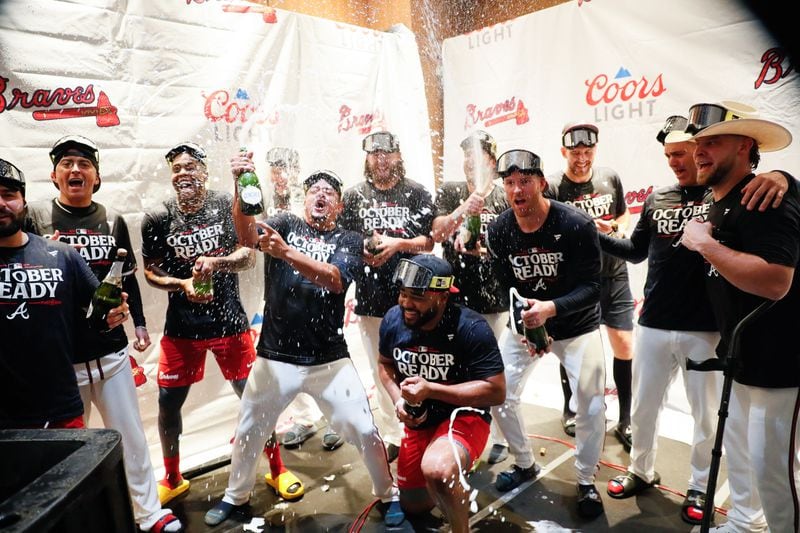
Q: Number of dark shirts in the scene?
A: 12